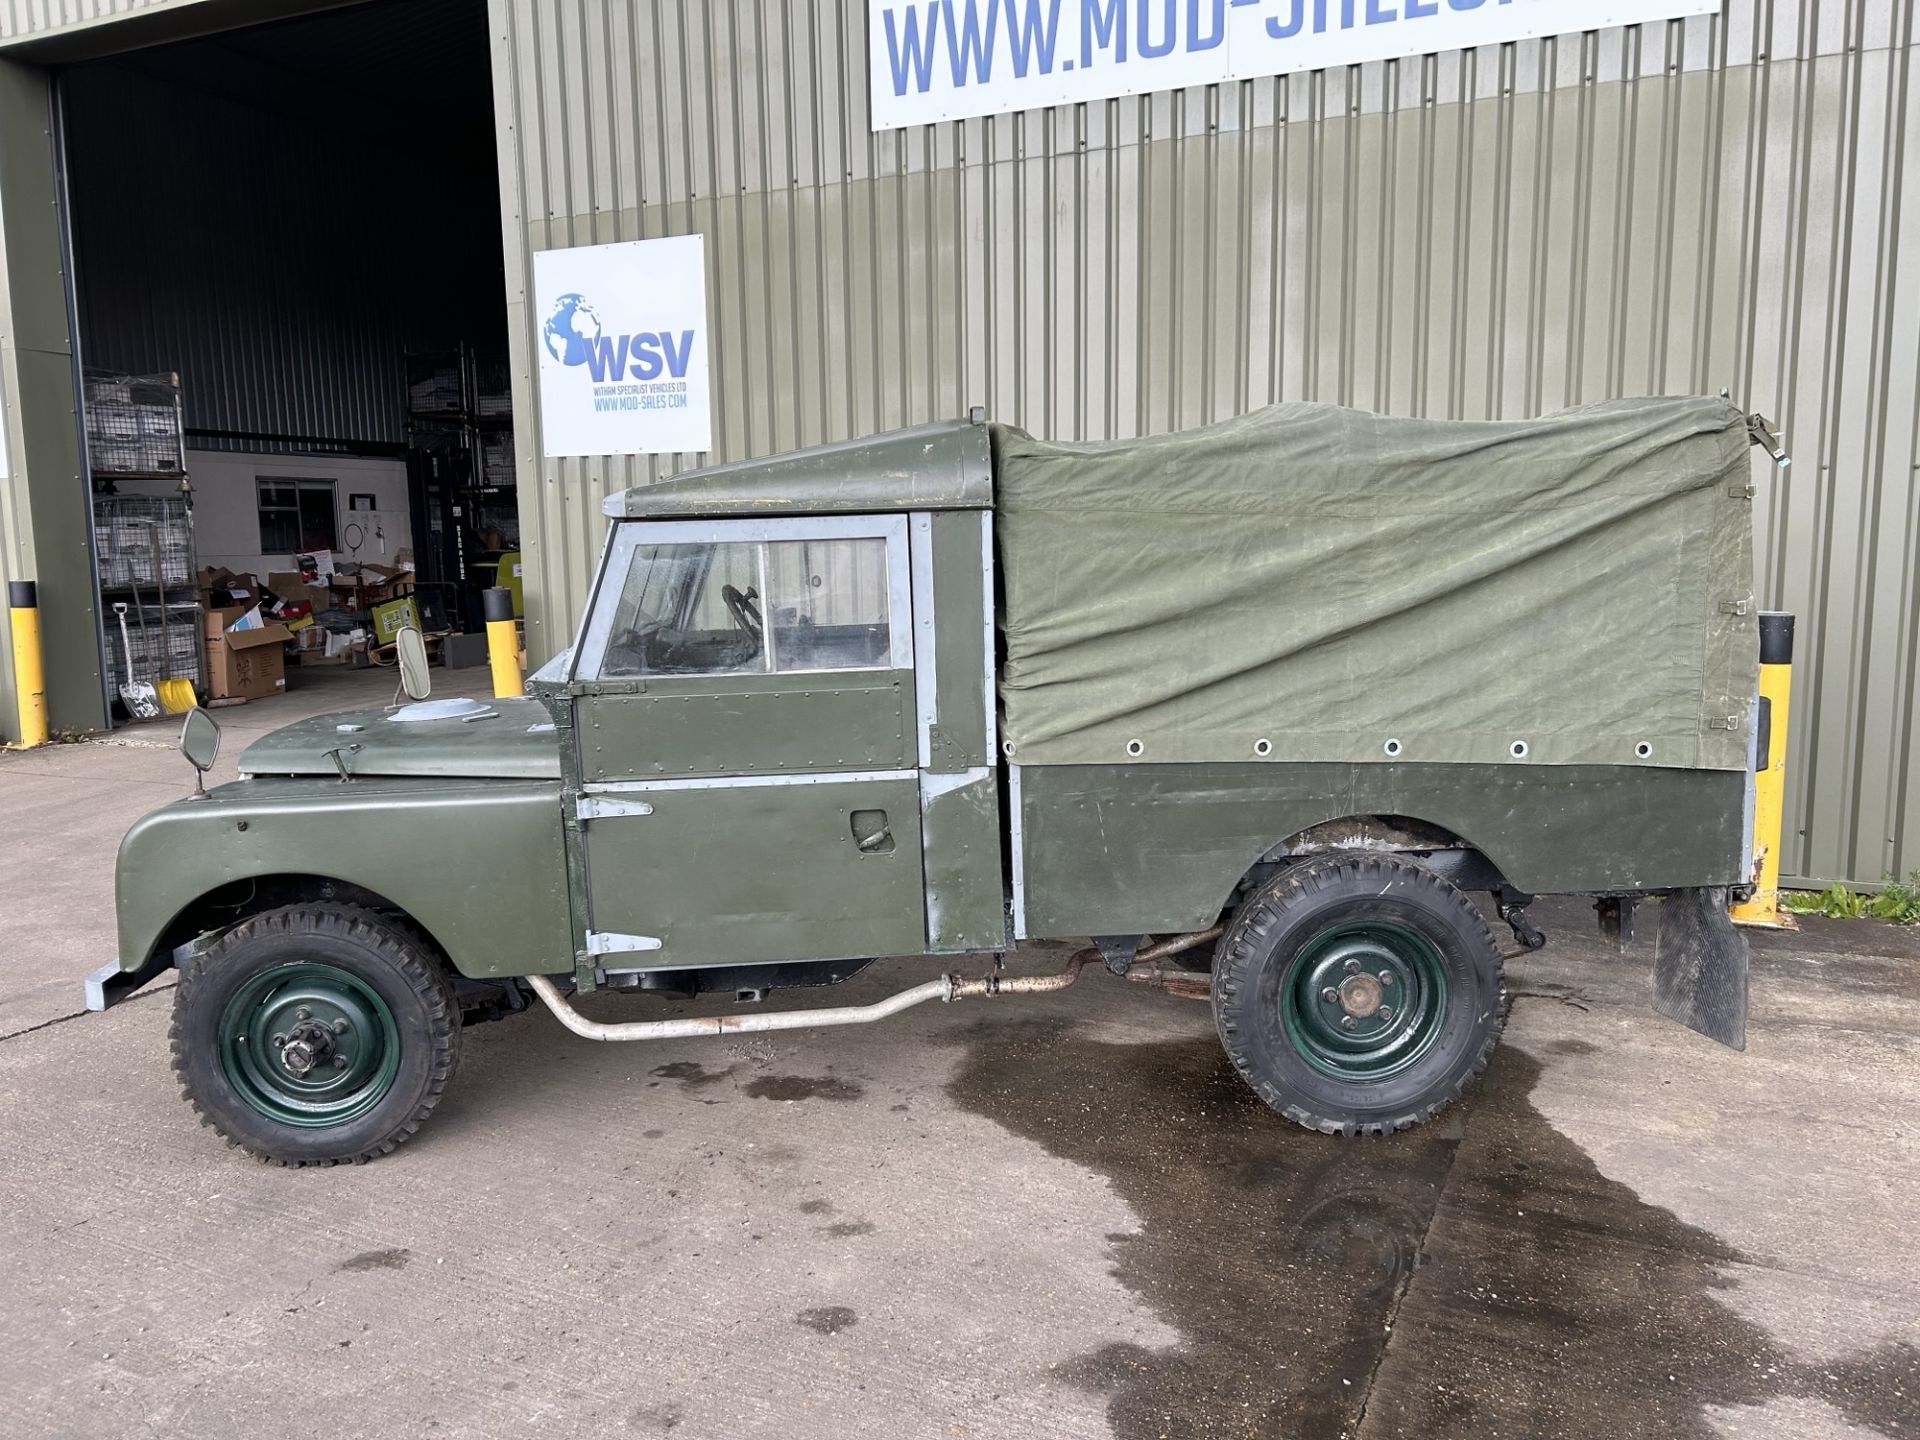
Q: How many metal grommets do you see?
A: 6